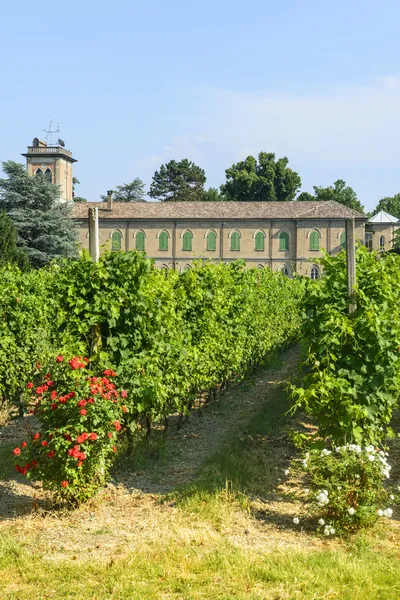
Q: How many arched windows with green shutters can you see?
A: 10